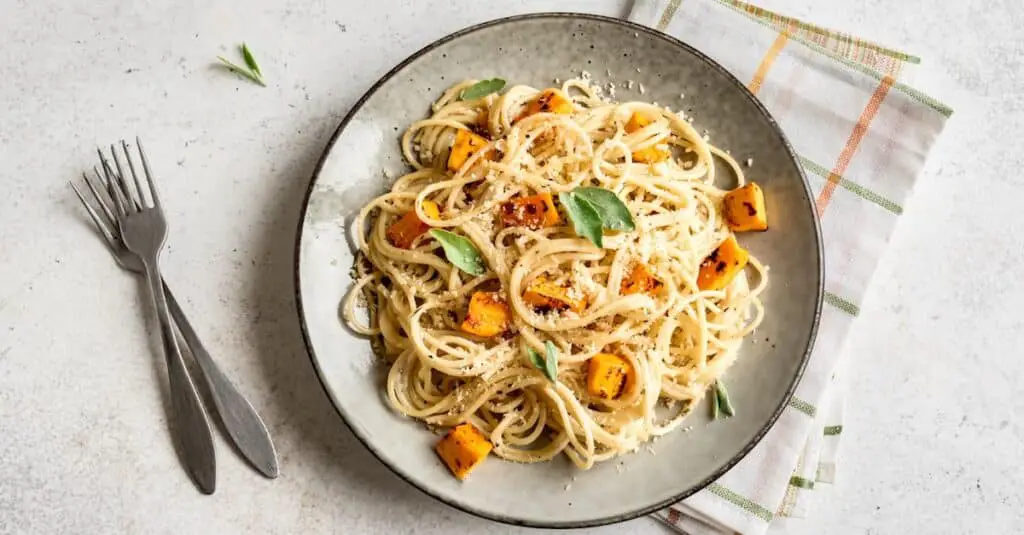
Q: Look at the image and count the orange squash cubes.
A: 12